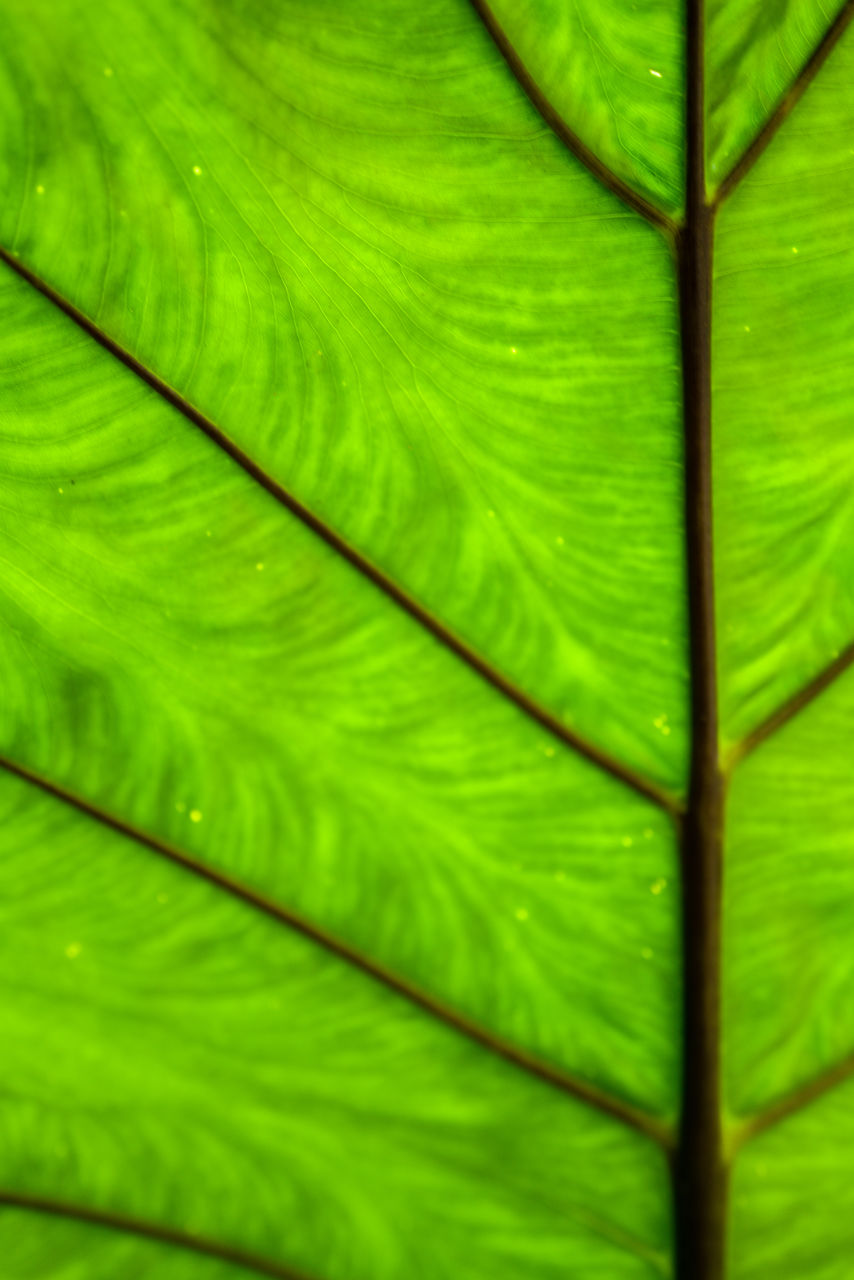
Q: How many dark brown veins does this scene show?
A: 8